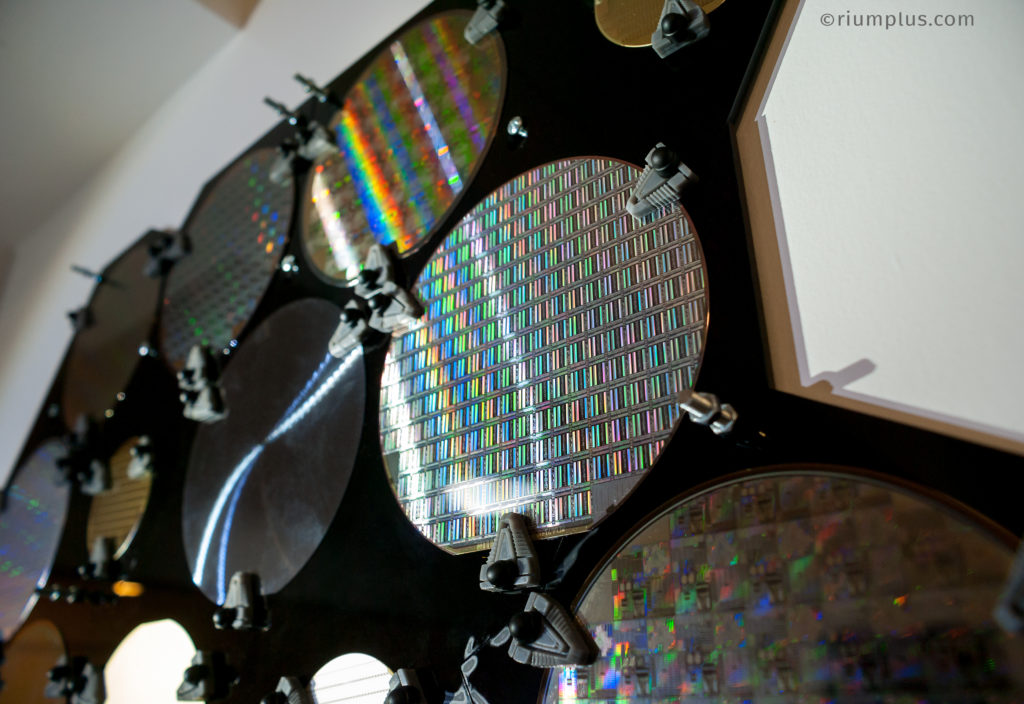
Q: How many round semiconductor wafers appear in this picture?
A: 12